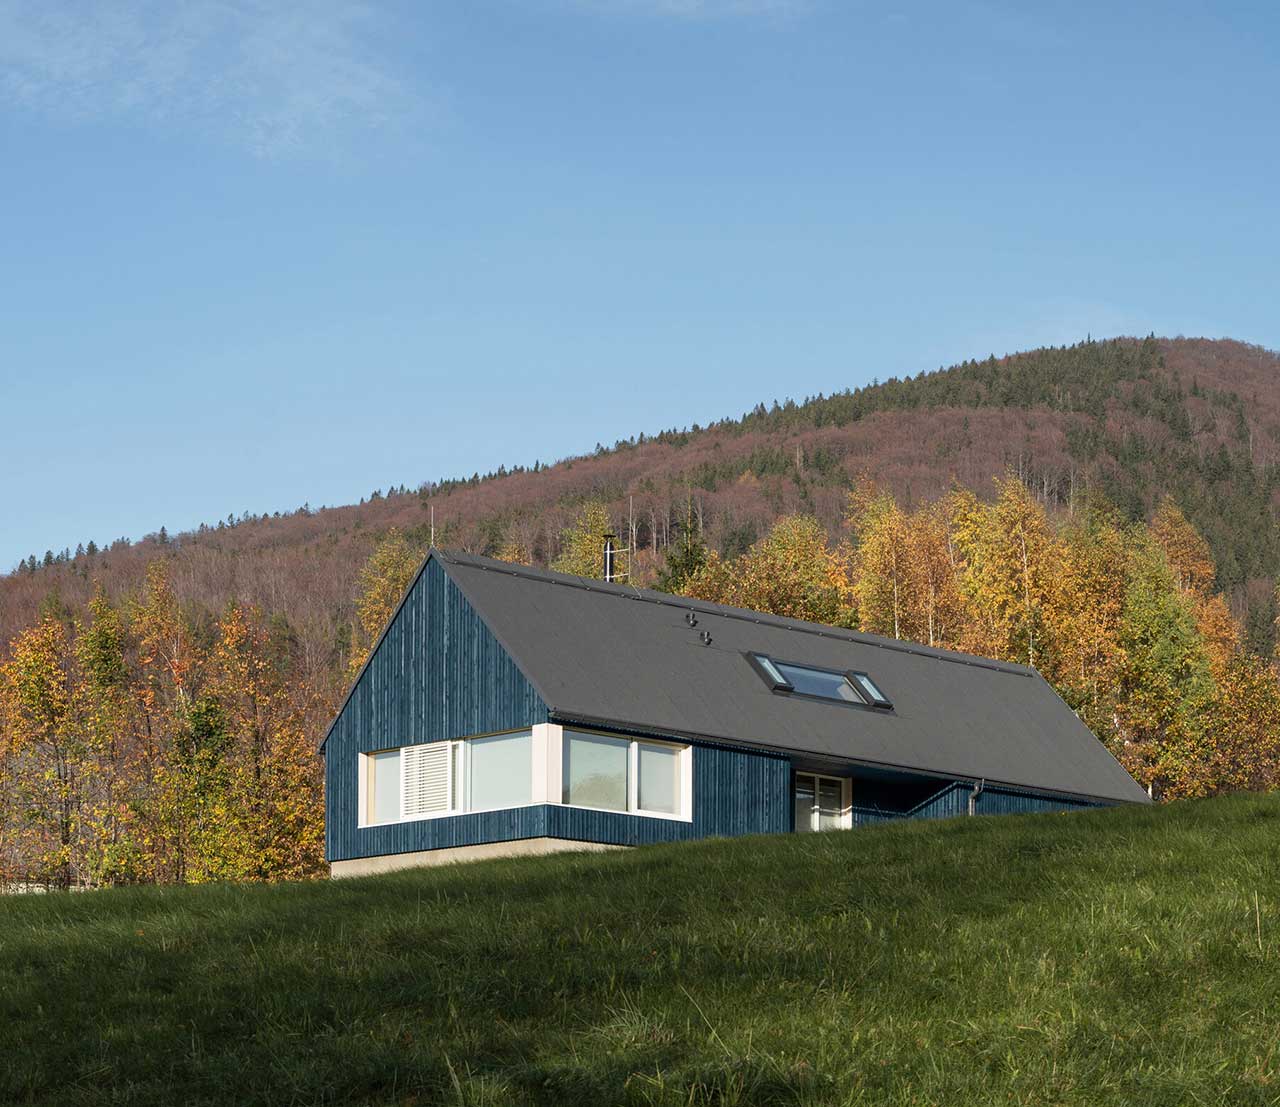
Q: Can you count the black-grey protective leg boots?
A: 0